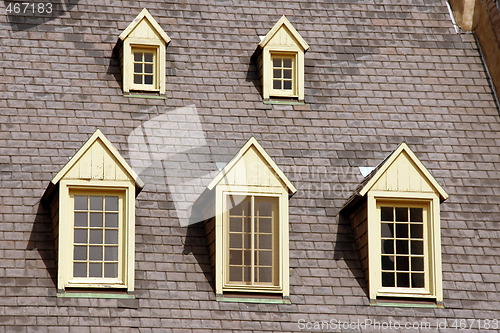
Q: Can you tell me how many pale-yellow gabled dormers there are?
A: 5